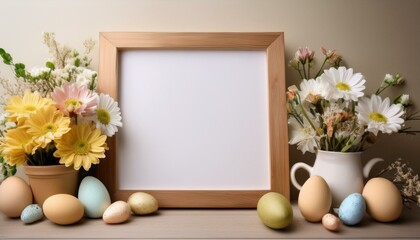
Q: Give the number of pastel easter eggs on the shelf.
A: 11